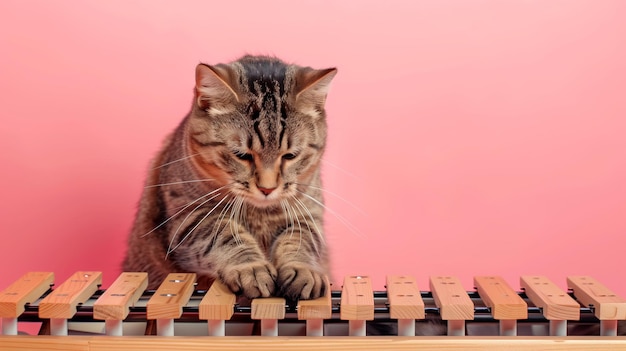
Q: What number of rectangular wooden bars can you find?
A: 13